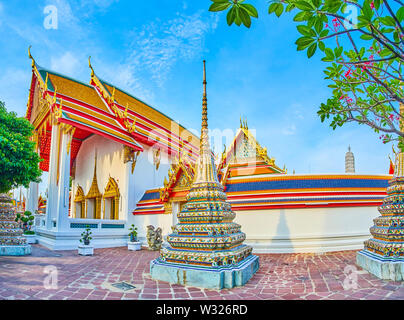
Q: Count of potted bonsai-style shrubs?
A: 3